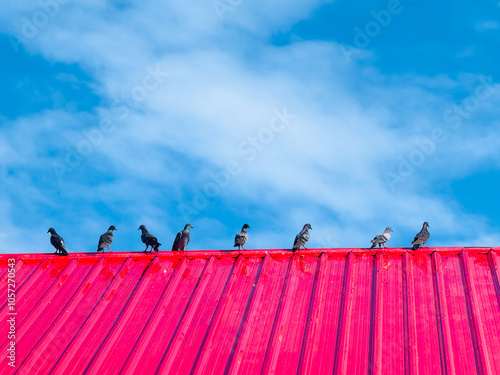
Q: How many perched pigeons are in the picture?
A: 8